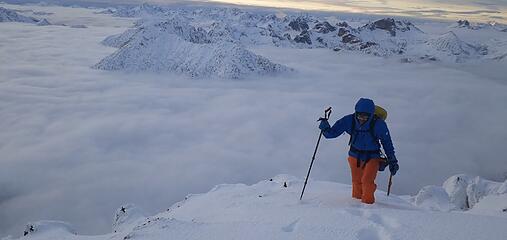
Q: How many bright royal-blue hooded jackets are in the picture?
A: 1